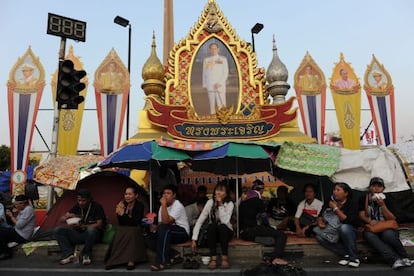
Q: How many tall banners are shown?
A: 6